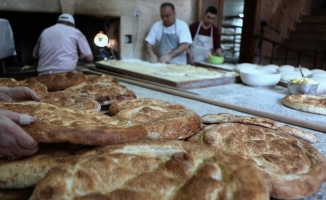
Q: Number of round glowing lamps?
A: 1